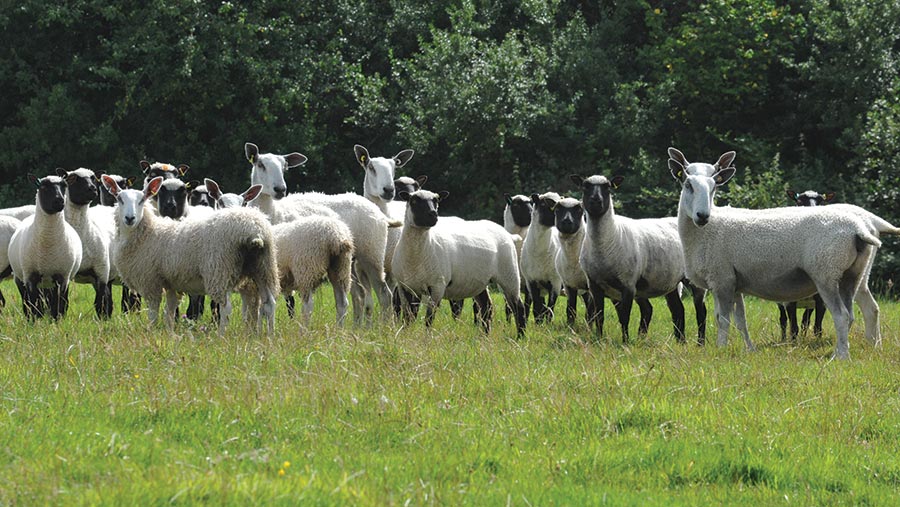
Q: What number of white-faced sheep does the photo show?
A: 6